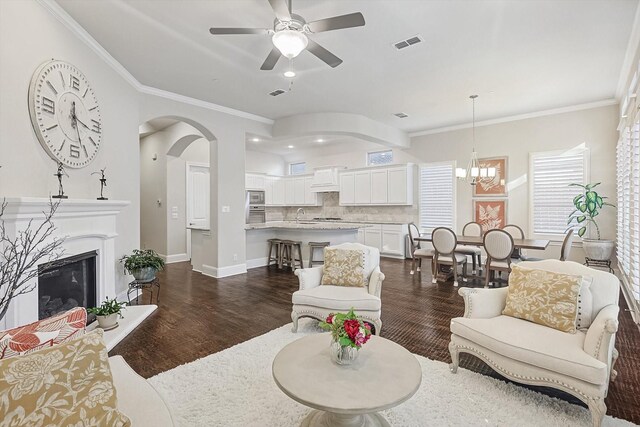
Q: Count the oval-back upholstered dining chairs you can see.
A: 6